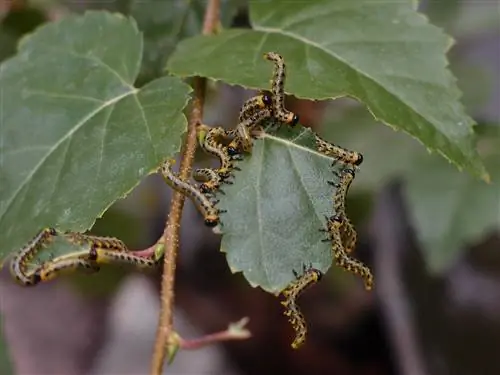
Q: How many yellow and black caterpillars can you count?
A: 14